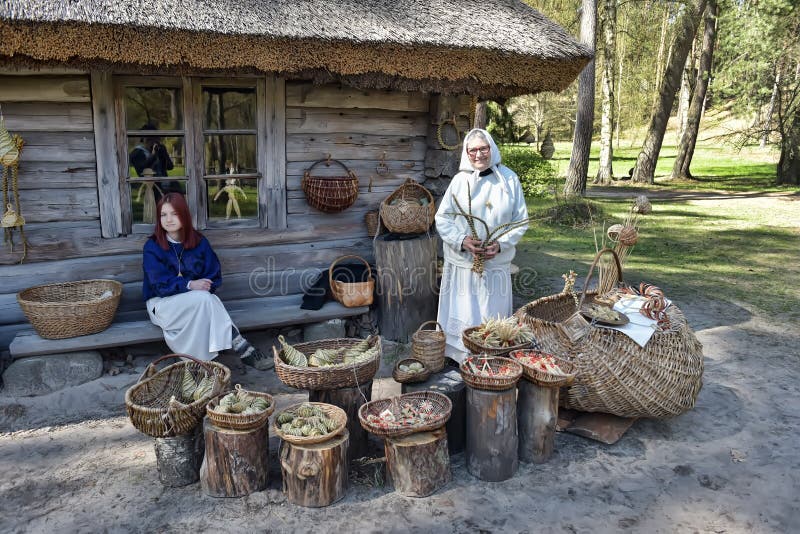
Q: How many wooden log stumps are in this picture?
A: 9